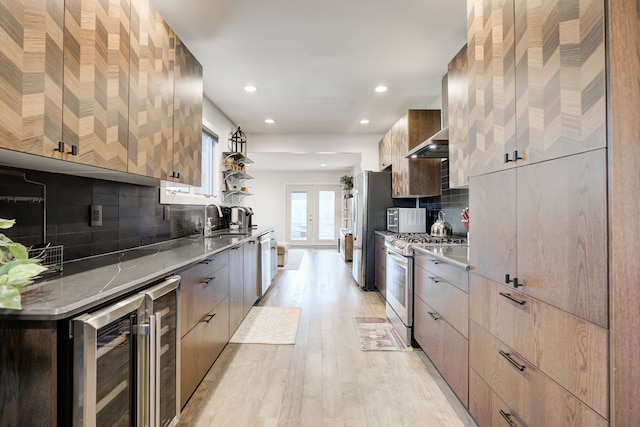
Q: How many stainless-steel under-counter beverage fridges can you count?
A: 2